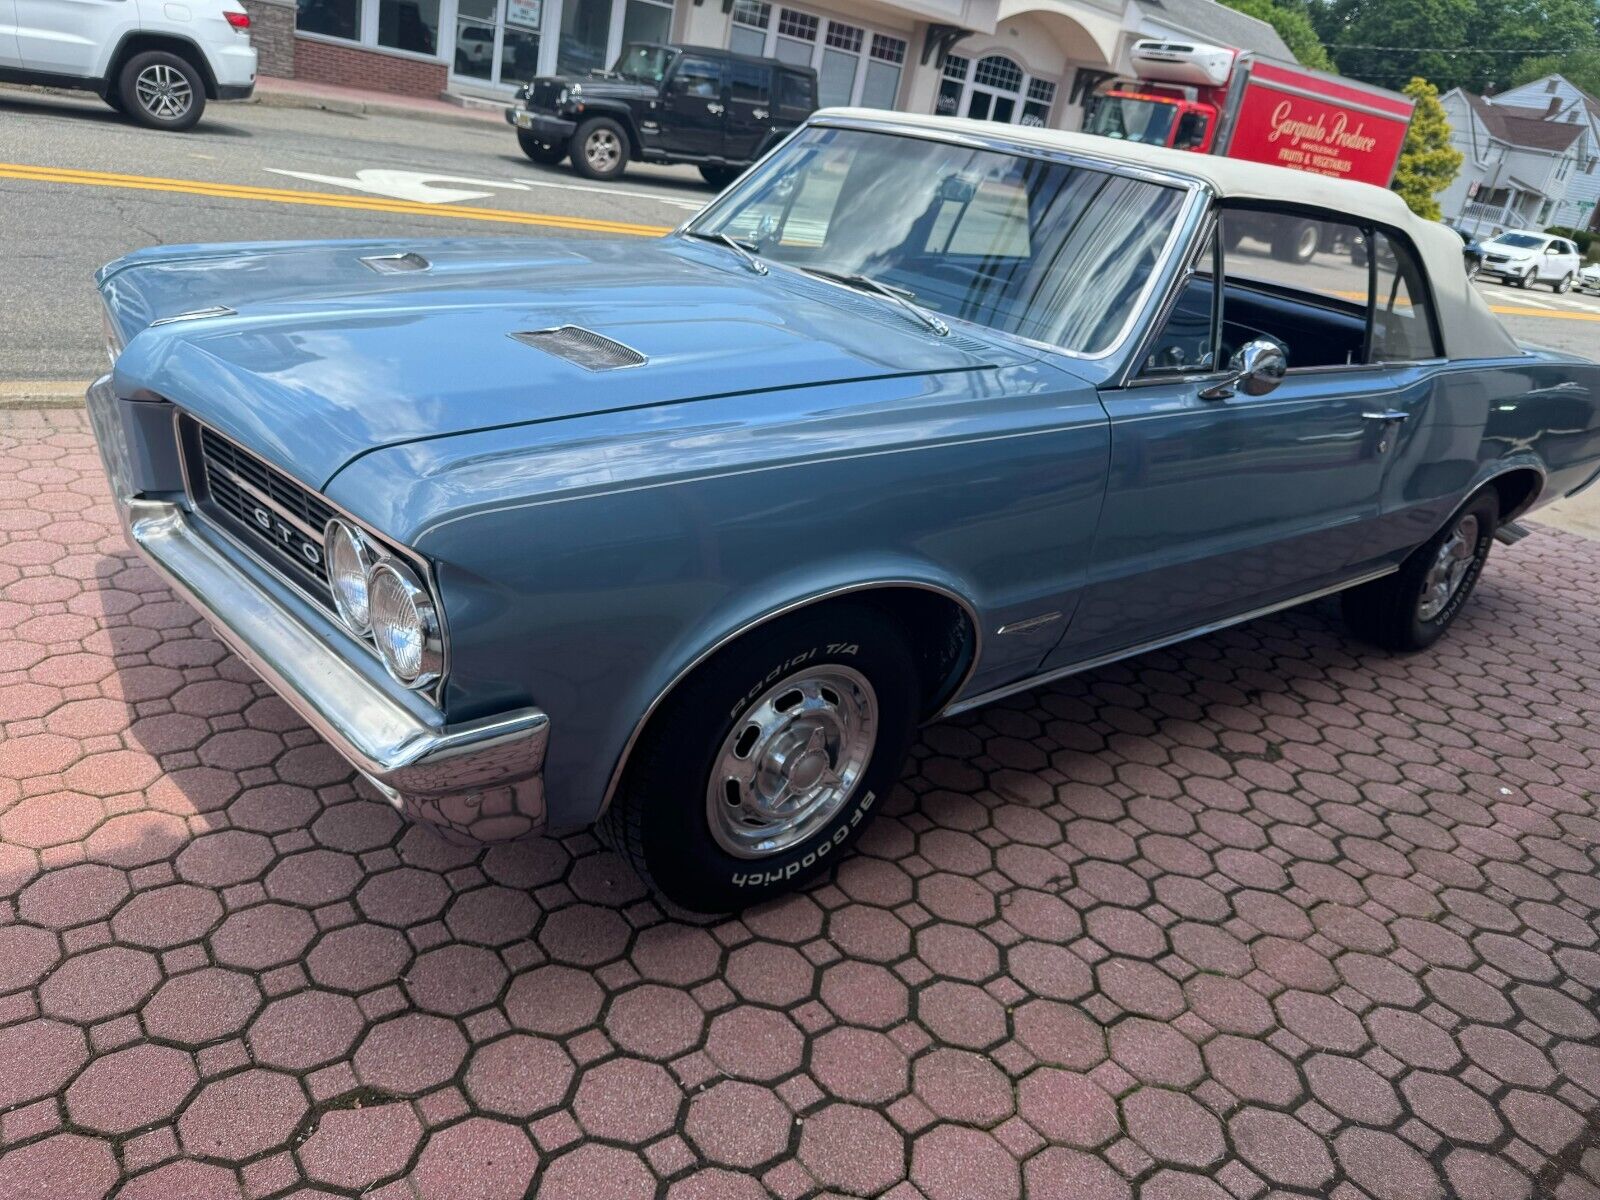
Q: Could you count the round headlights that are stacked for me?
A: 2